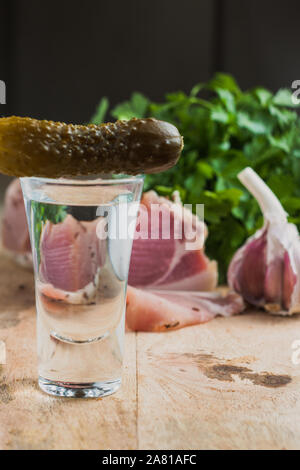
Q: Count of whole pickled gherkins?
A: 1